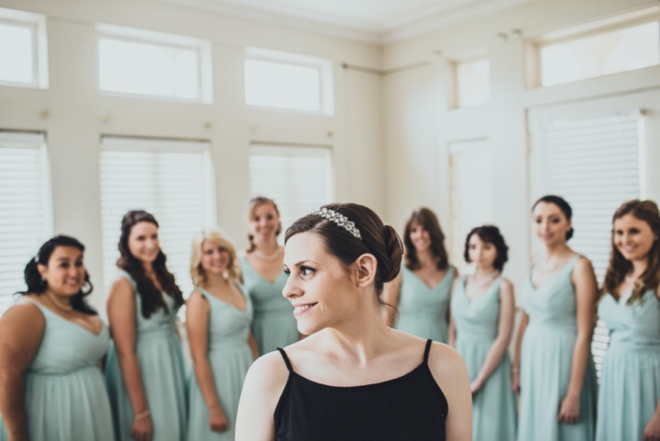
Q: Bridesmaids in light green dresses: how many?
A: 8